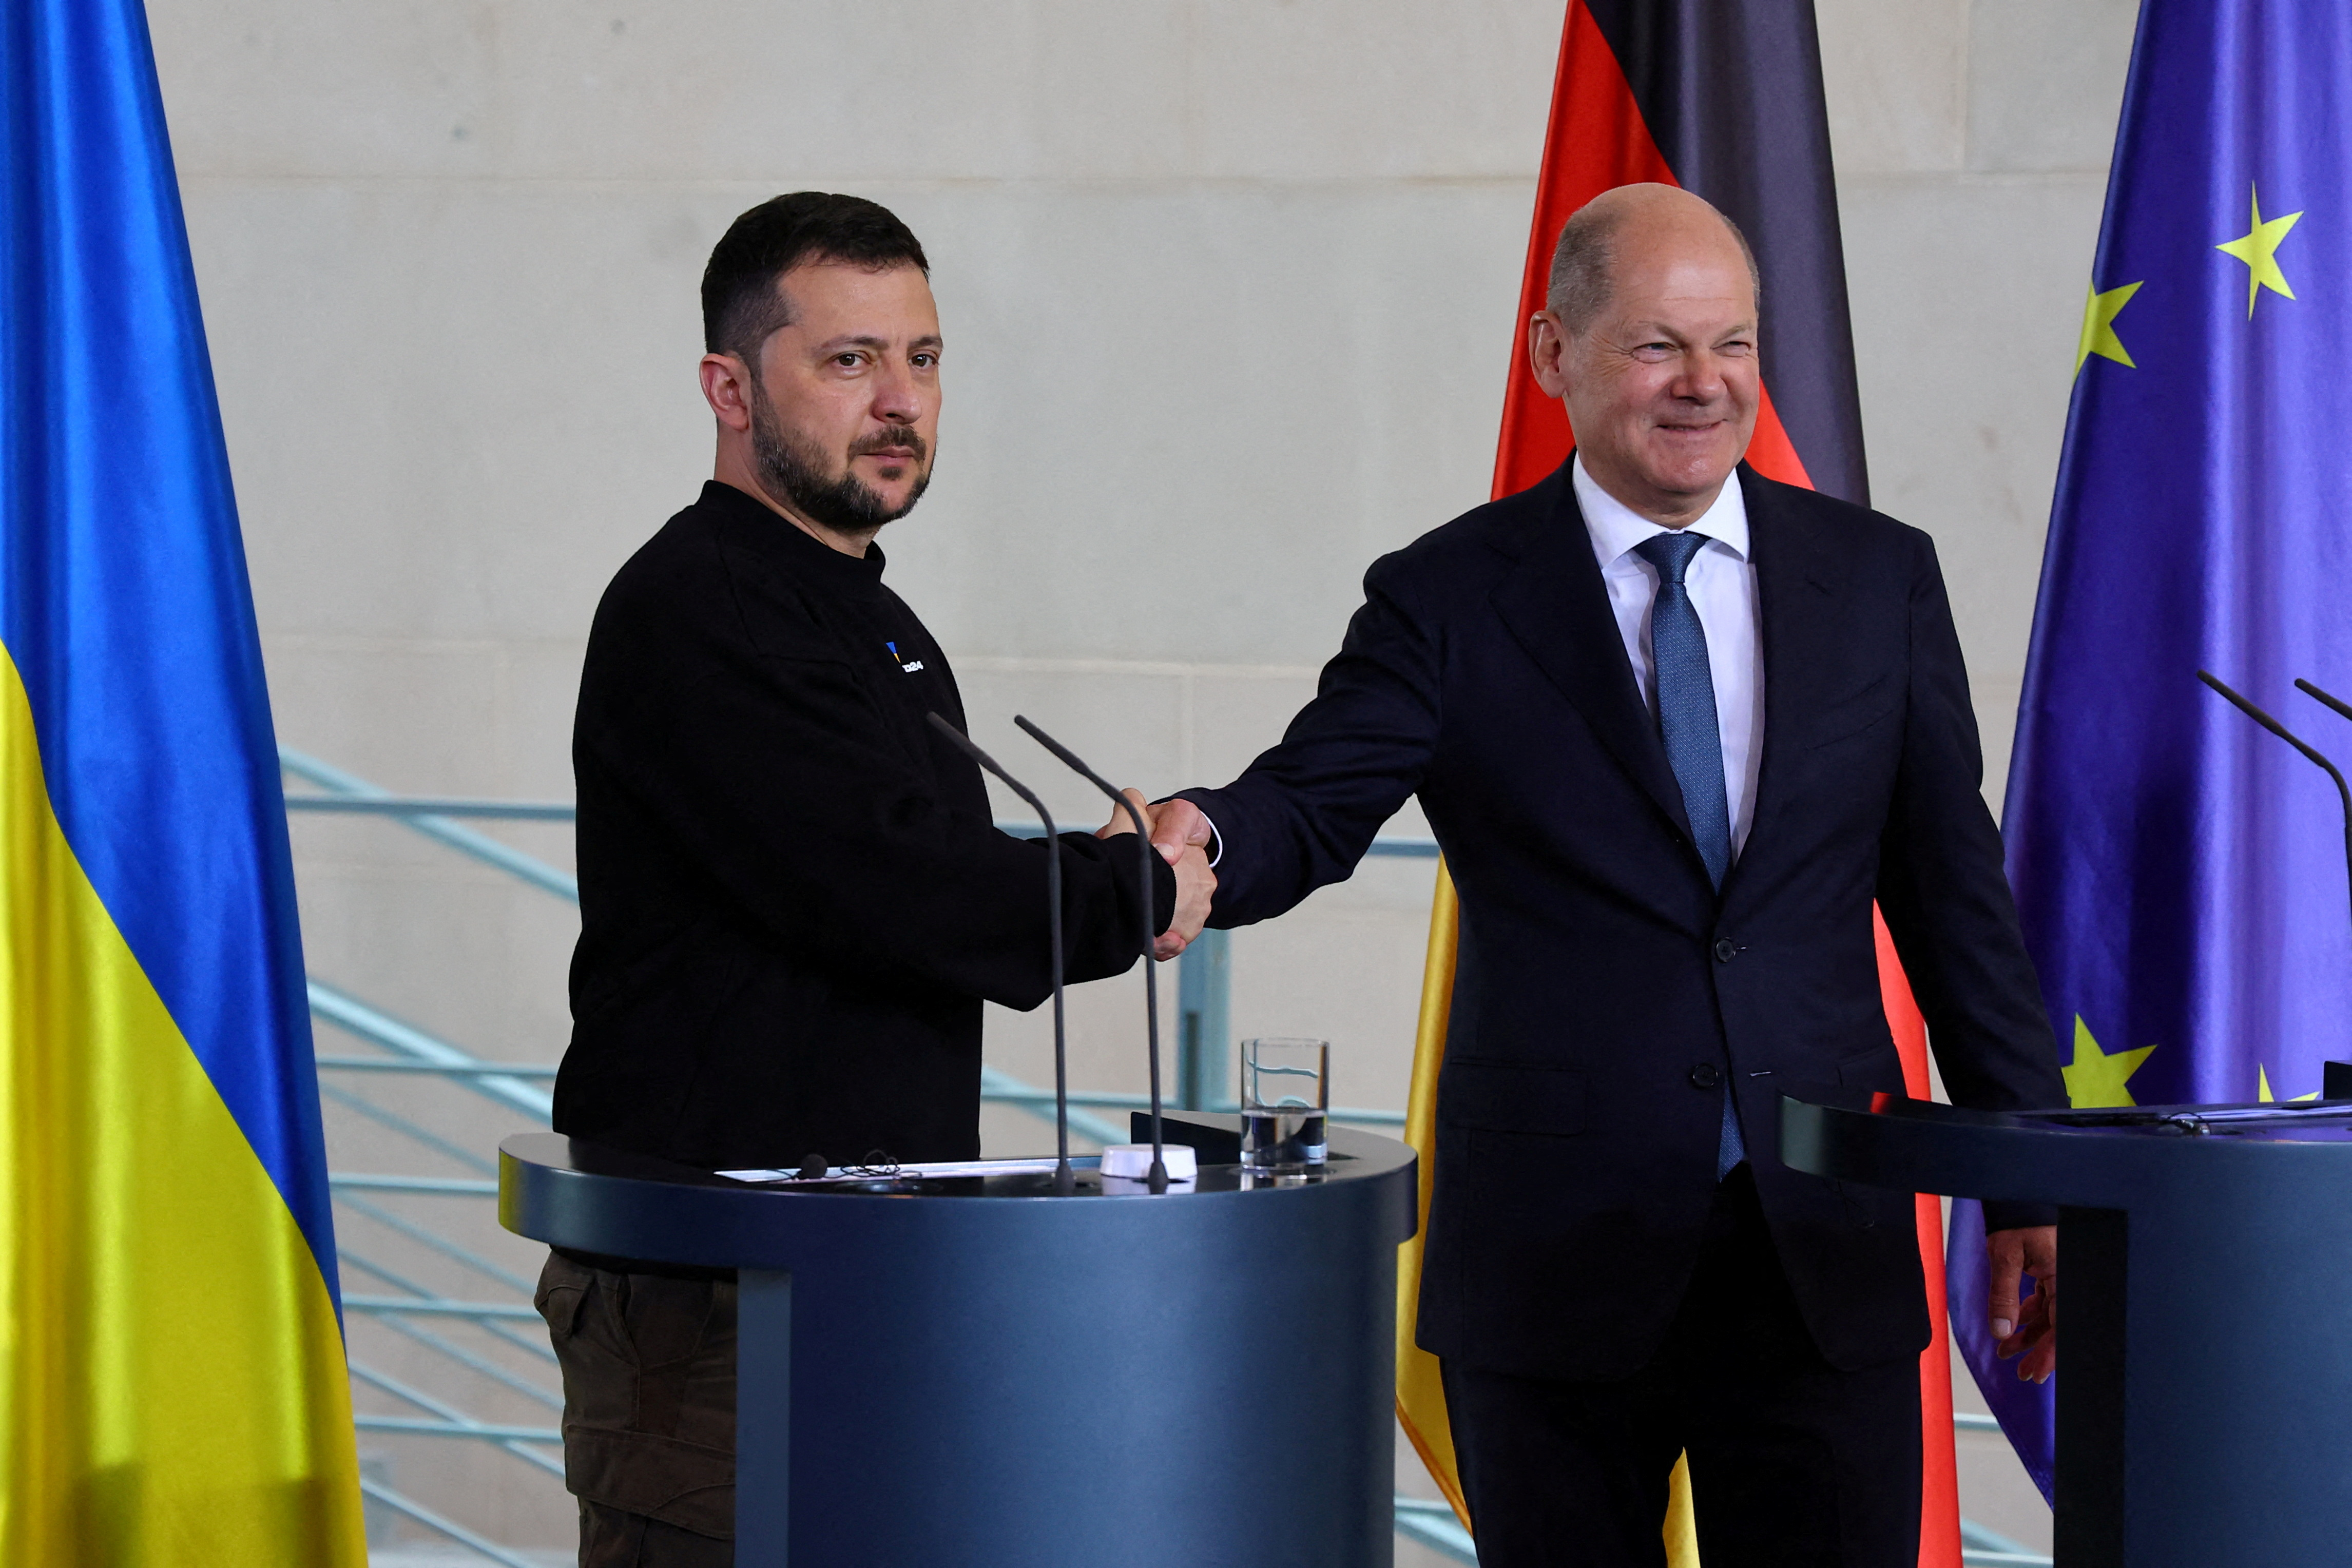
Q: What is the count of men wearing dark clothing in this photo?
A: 2